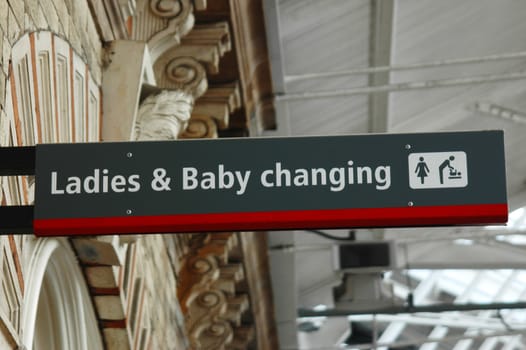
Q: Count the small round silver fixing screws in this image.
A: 4